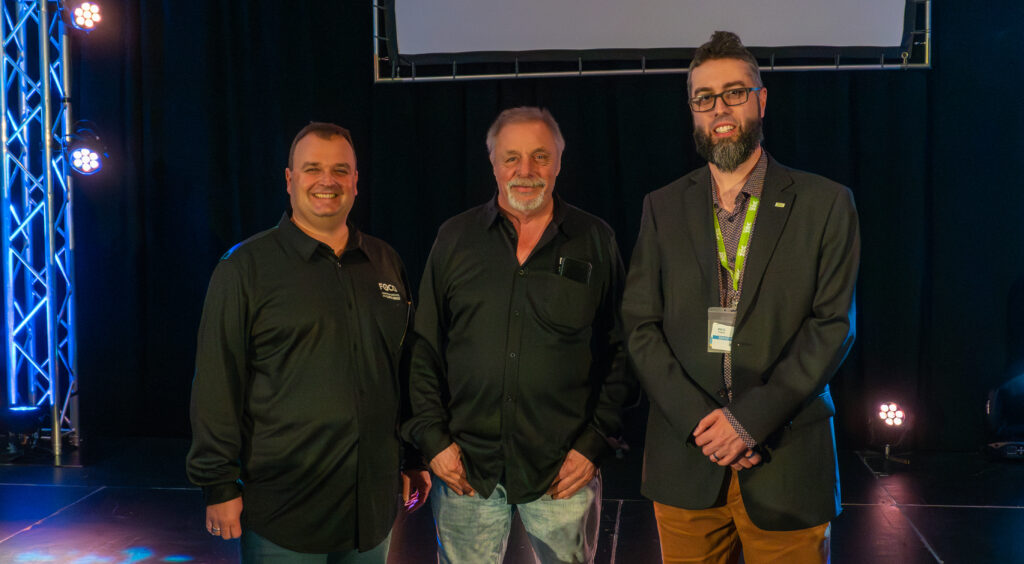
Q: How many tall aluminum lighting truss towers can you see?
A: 1